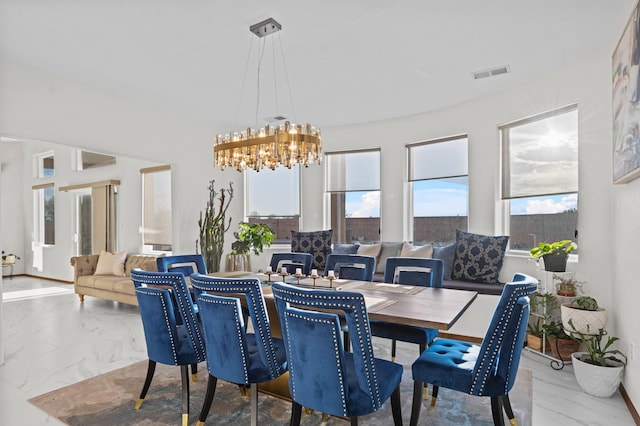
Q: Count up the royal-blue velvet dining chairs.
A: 8